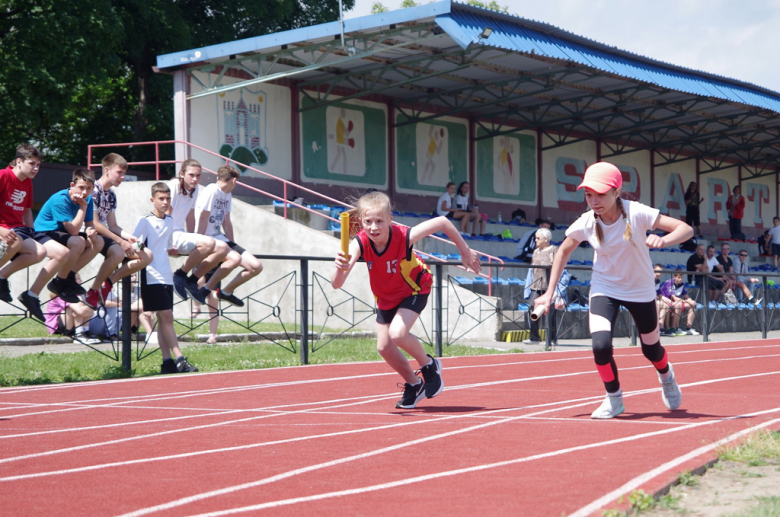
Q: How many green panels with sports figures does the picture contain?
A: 3